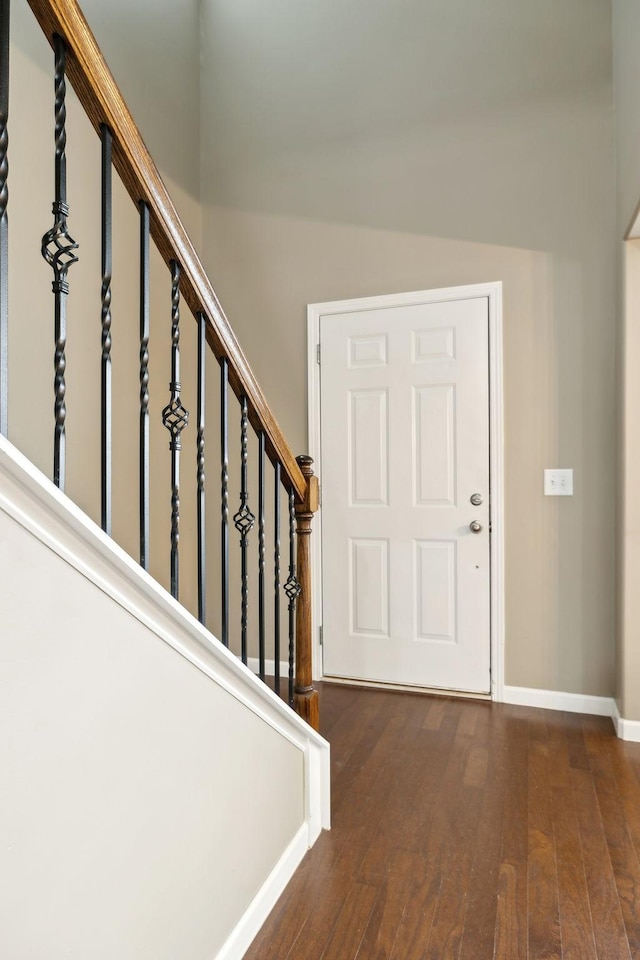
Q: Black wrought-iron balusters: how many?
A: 11